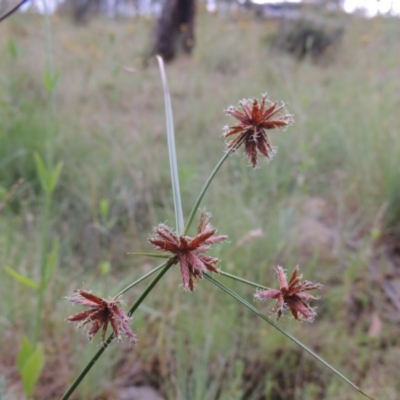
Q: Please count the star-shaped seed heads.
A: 4